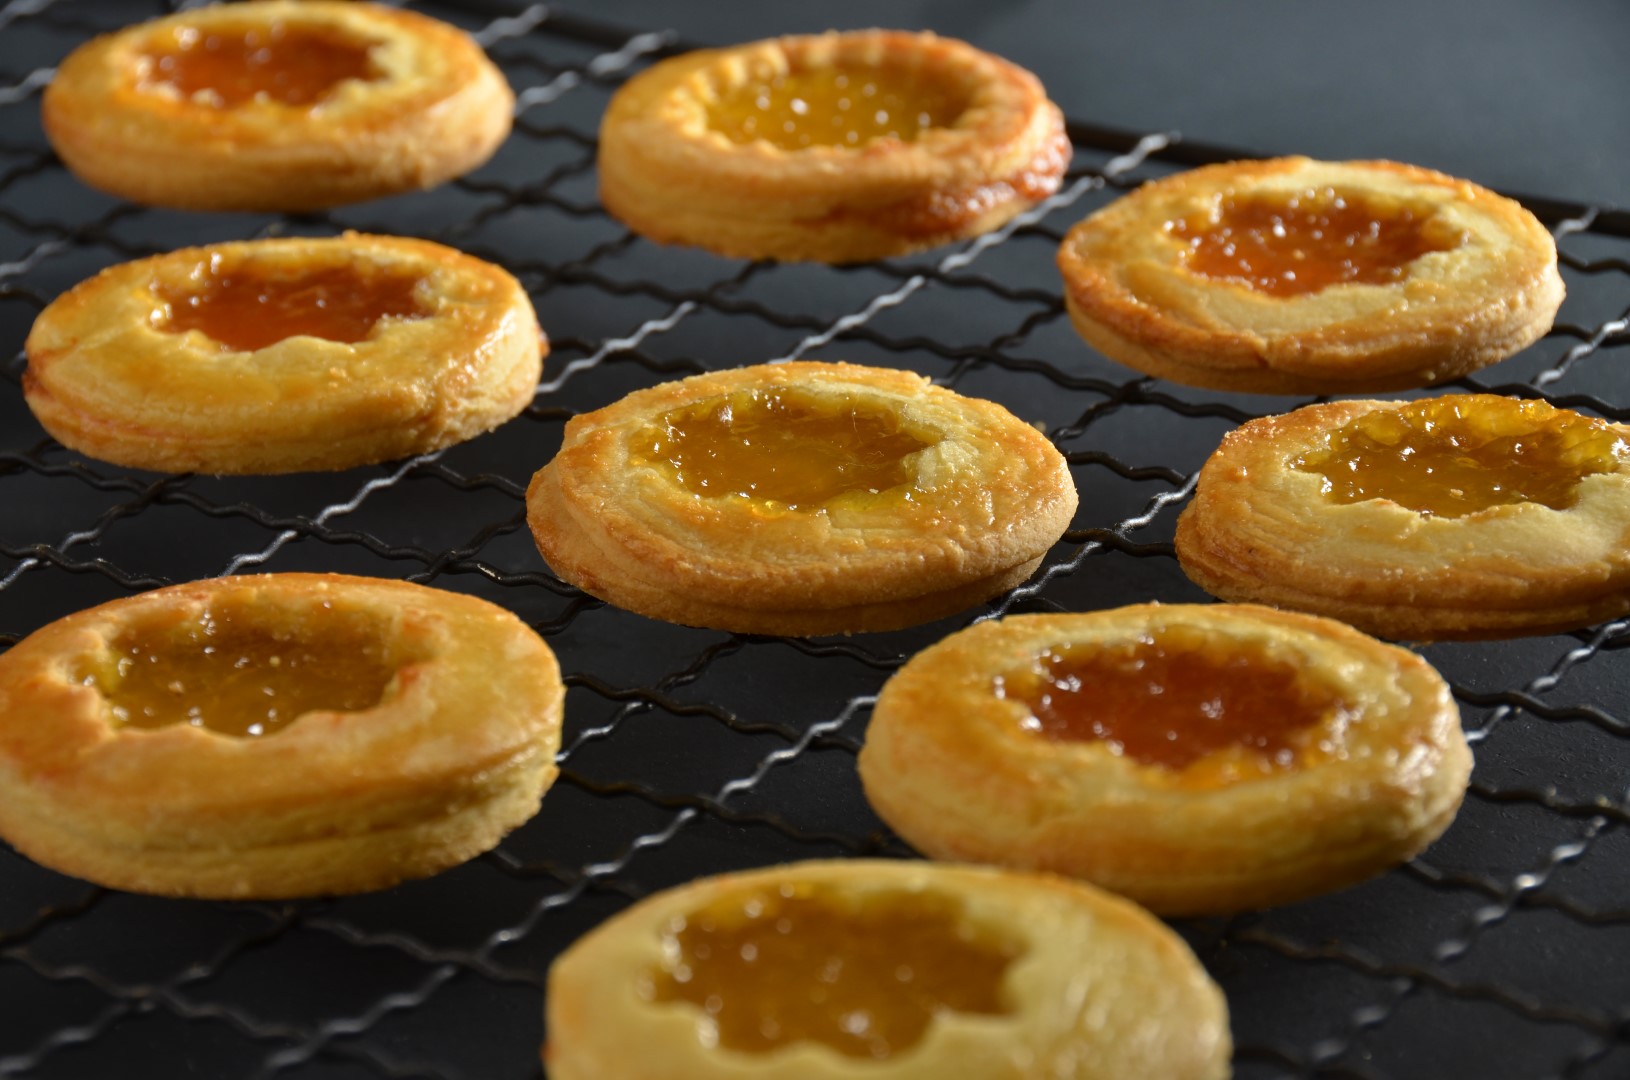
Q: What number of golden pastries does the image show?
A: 9